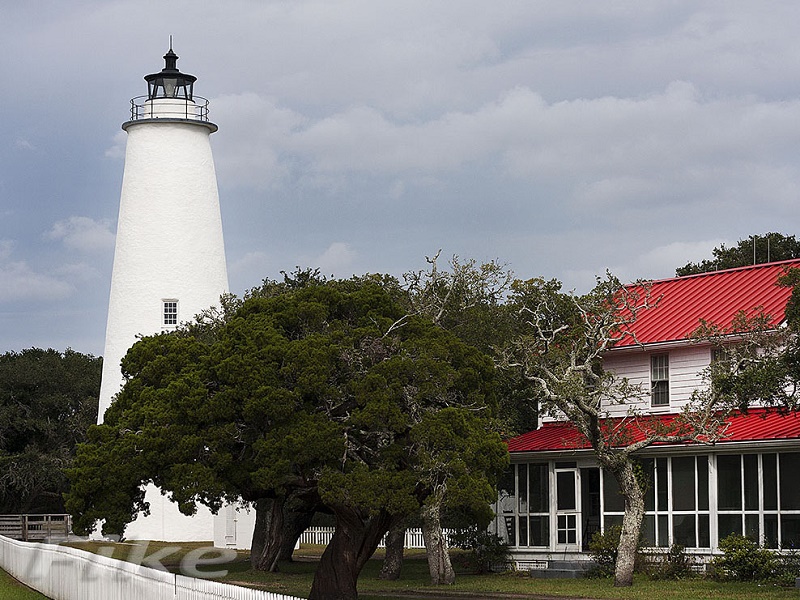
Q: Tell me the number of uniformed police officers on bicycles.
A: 0